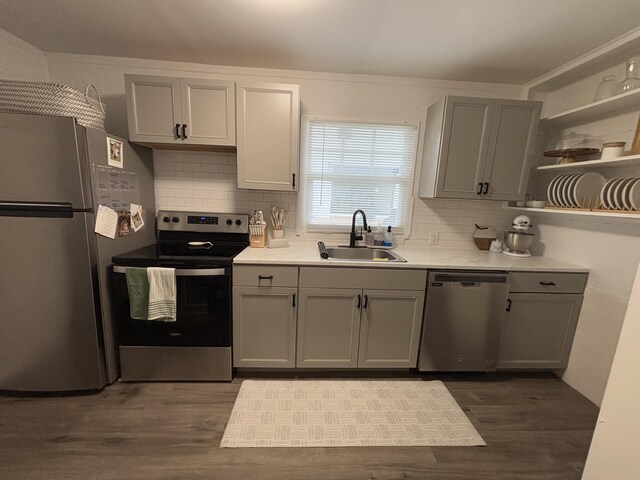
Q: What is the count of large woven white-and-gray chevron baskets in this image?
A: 1